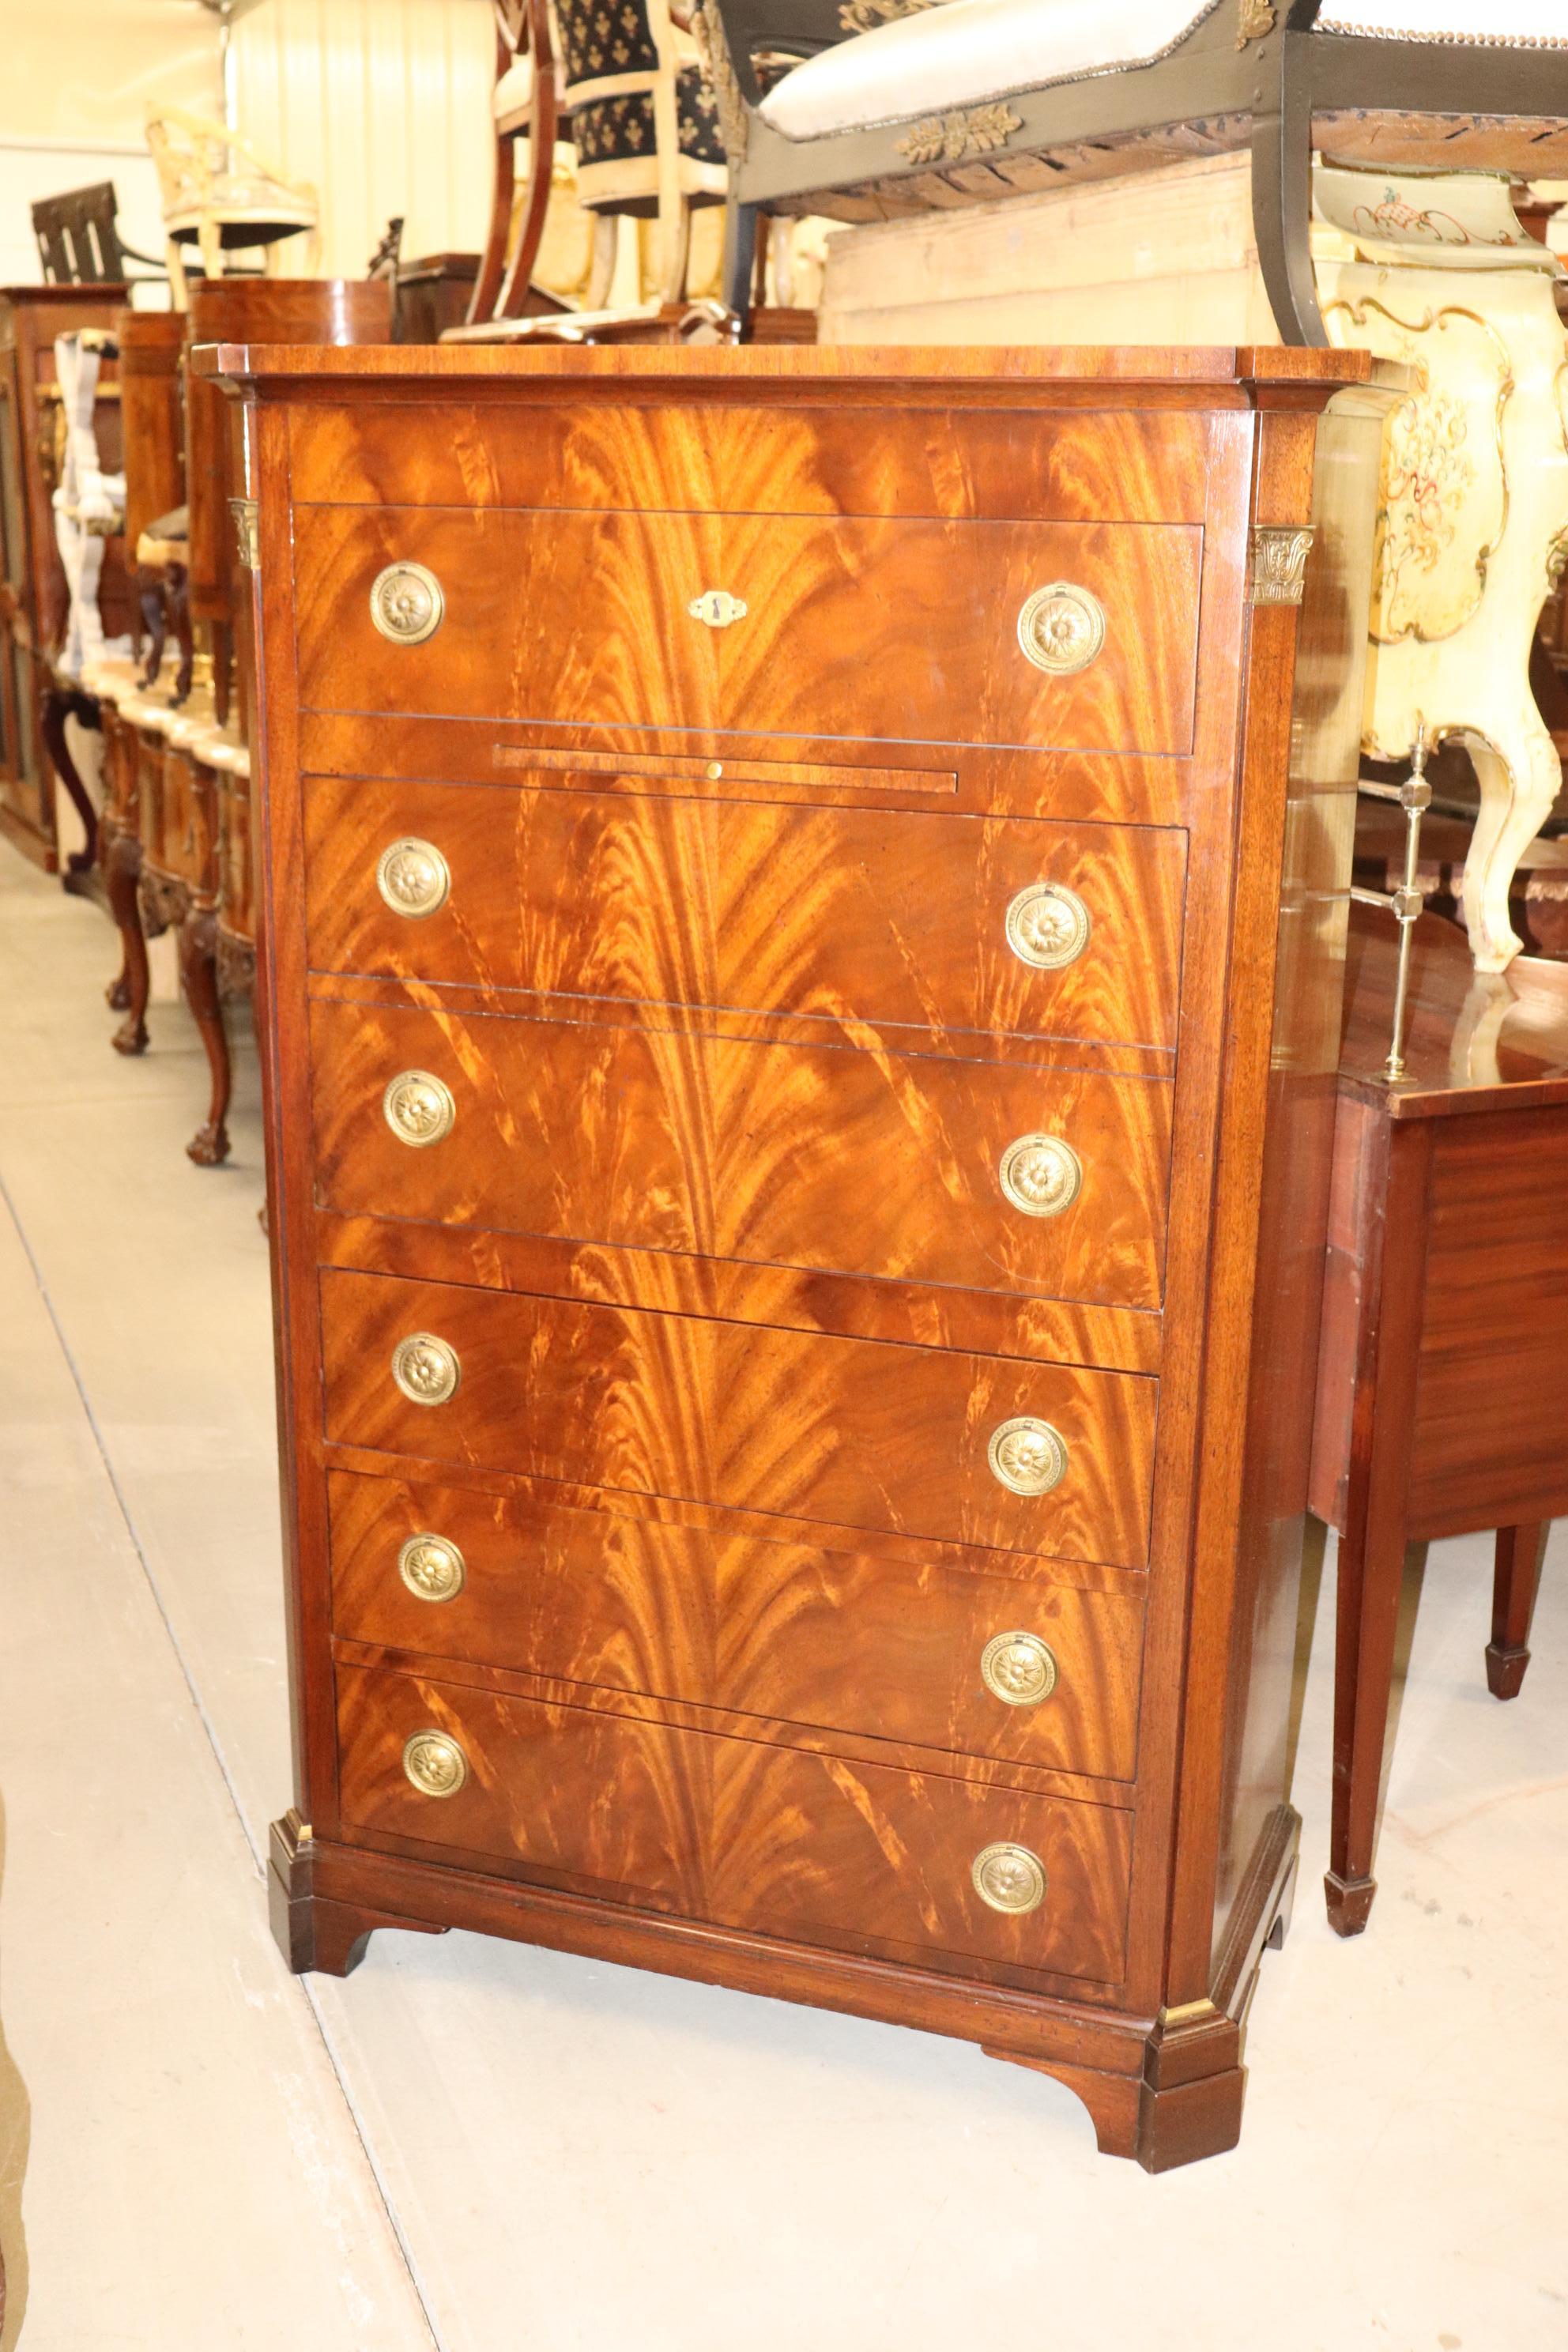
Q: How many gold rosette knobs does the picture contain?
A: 12